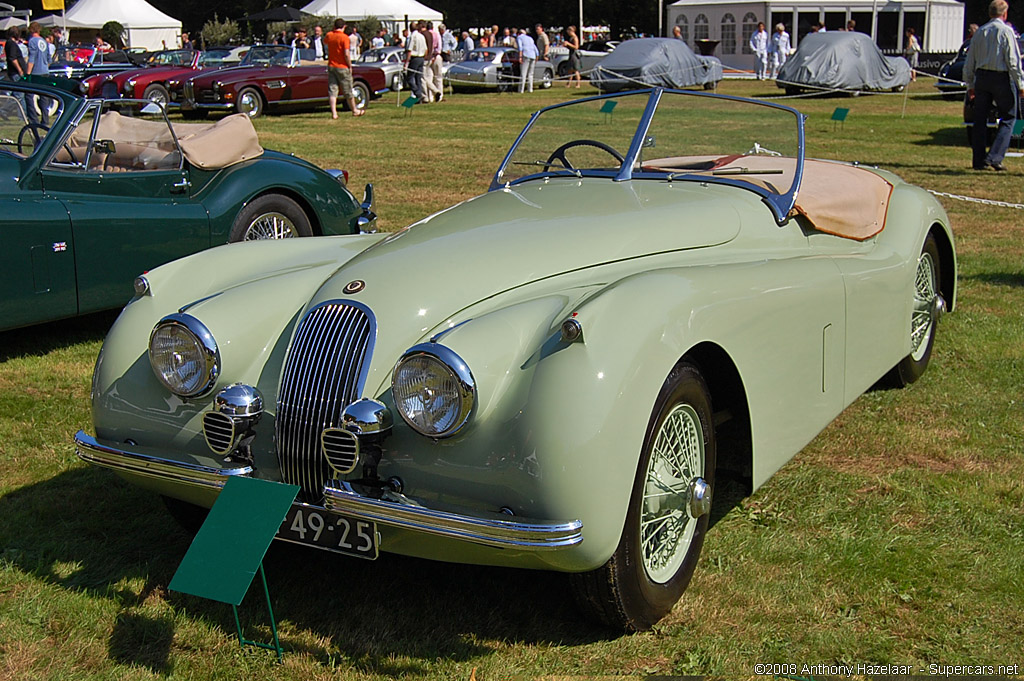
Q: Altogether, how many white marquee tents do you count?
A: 3